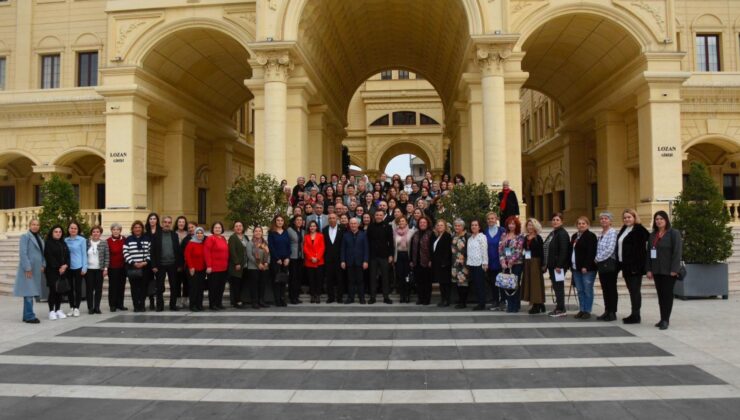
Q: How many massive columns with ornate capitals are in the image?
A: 2